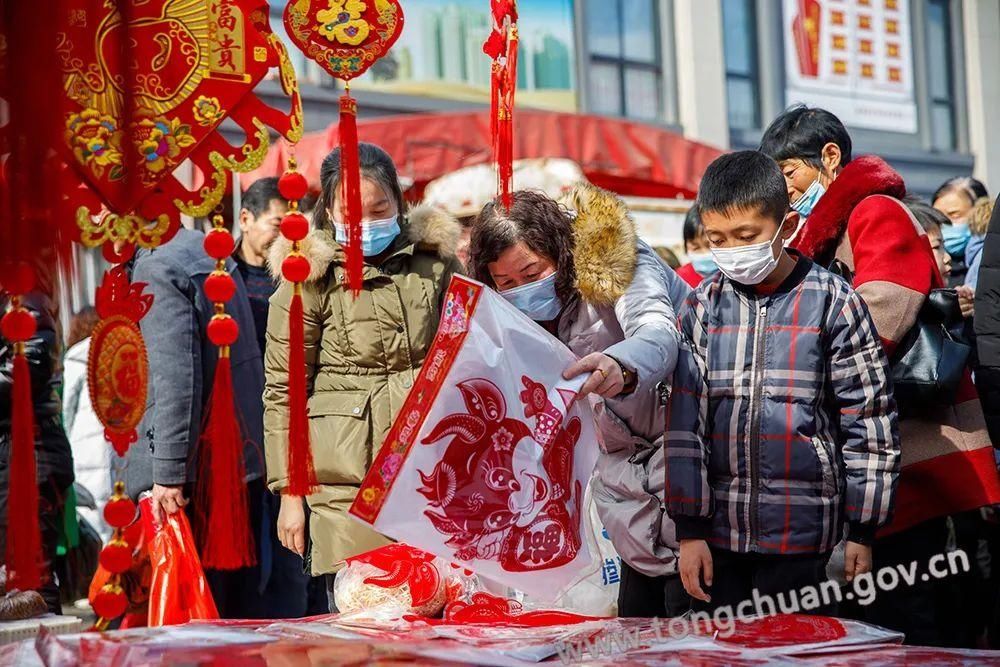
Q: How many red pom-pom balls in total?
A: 11